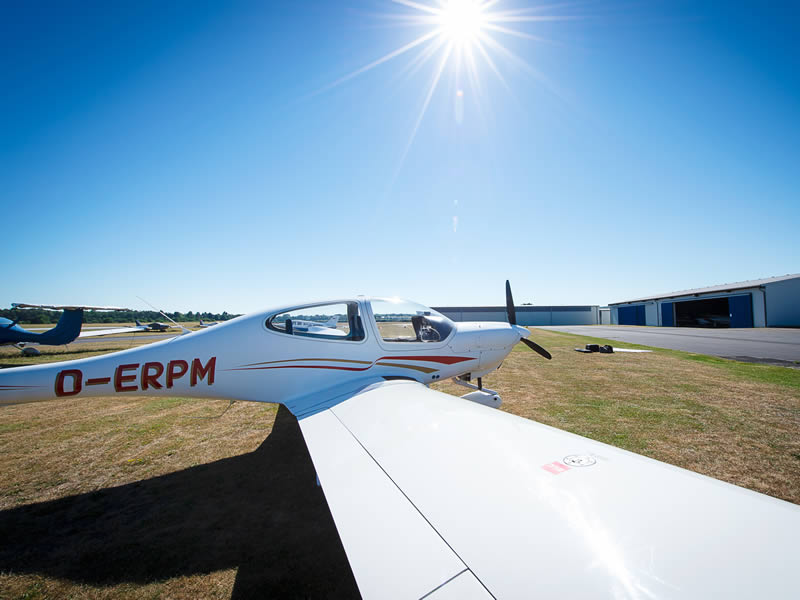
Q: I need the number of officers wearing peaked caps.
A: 0